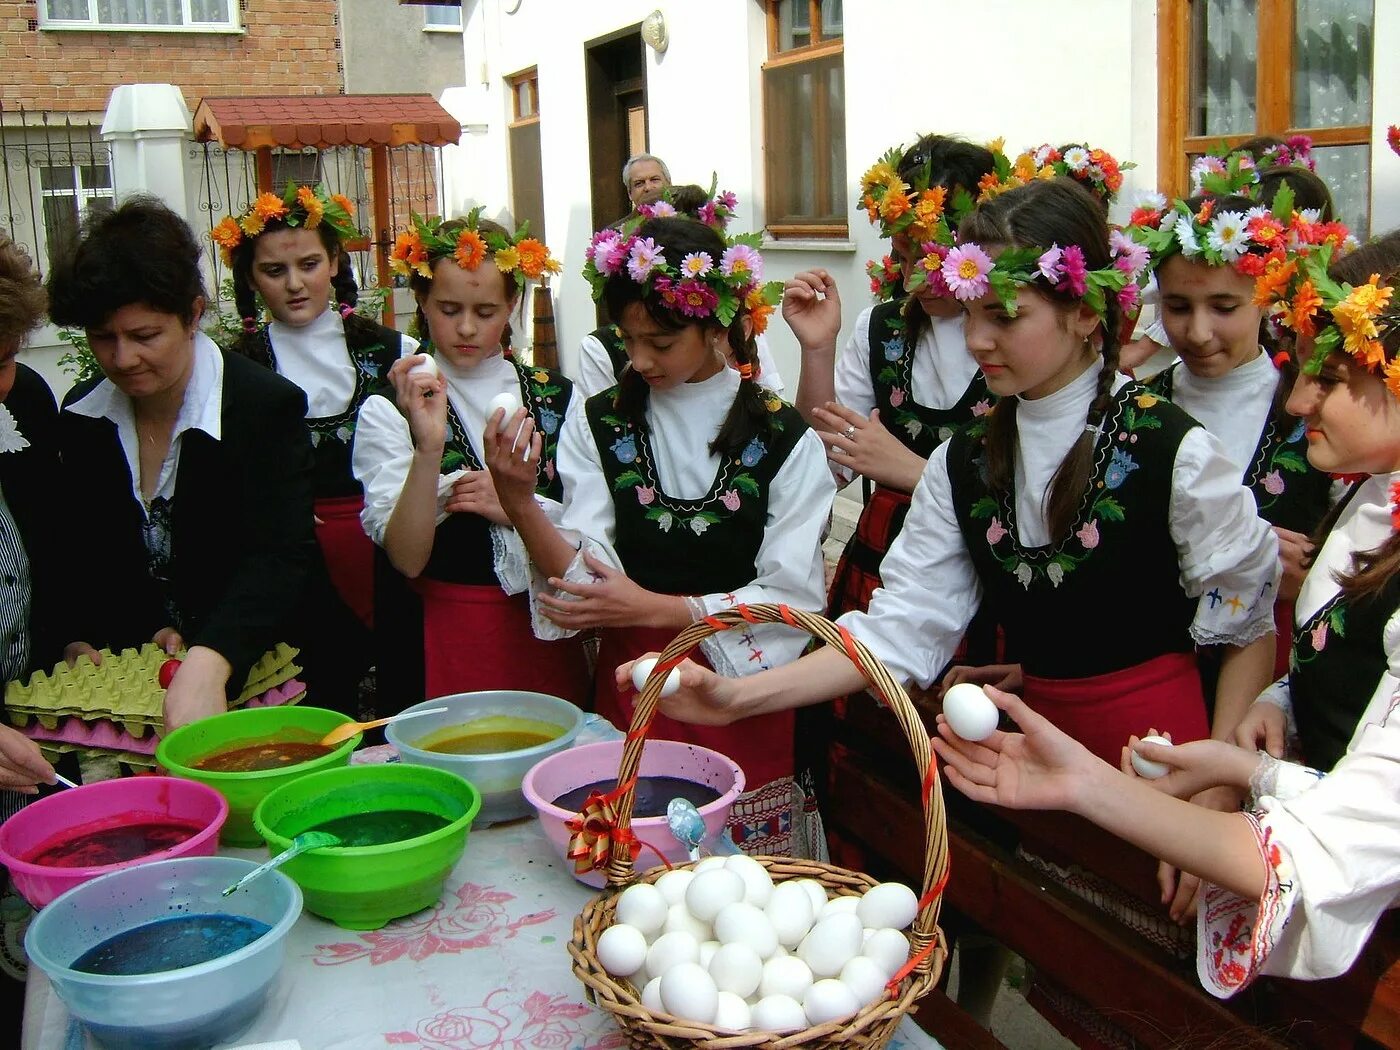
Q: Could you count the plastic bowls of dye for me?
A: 6